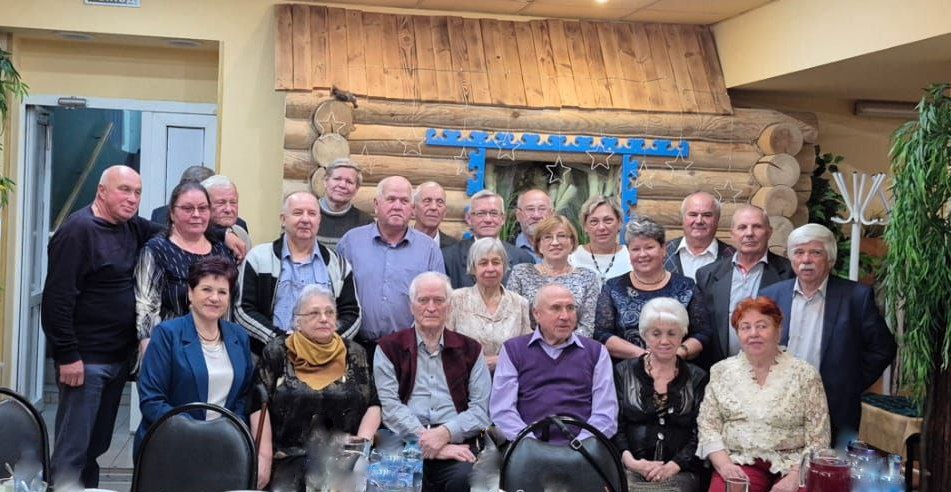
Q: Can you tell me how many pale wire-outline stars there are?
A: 10